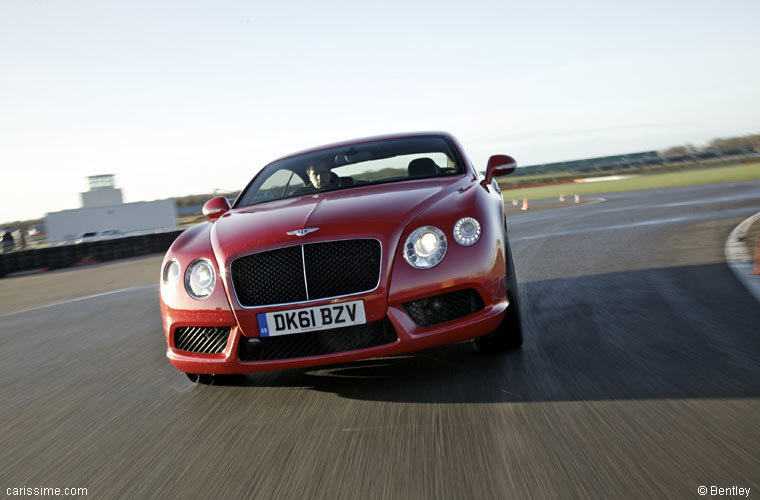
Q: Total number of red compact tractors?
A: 0